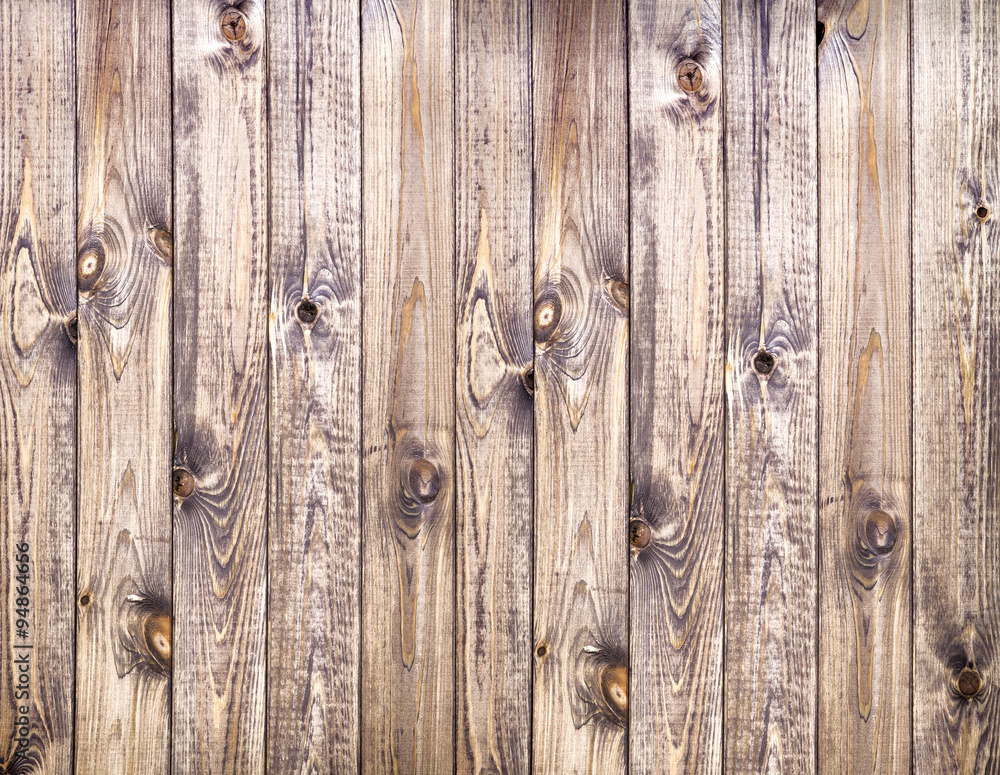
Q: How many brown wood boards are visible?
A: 11